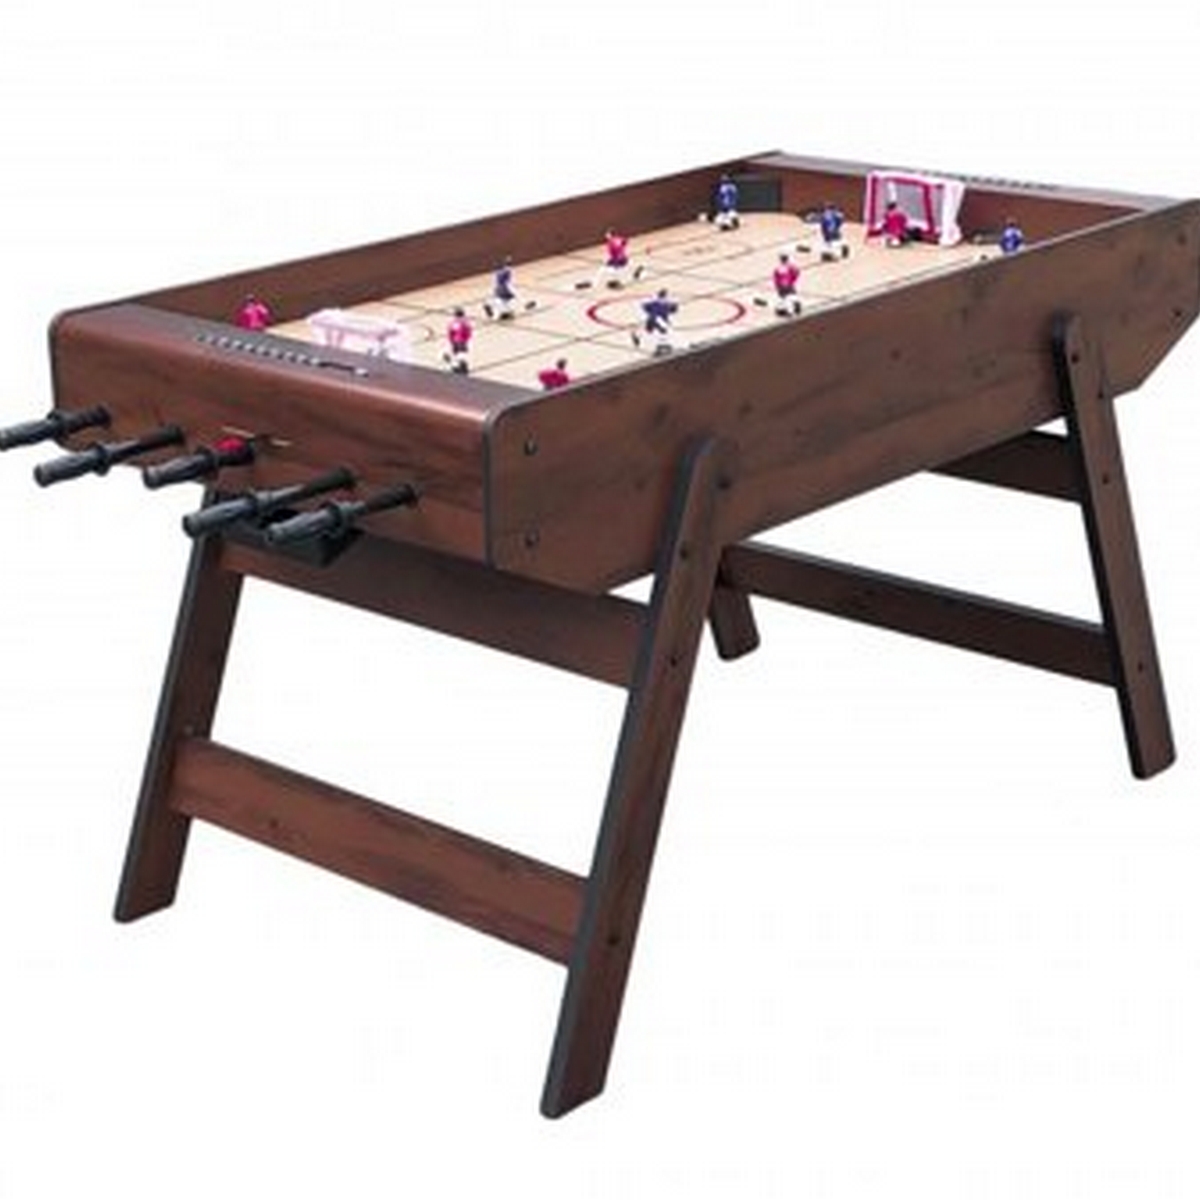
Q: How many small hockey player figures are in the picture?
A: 11